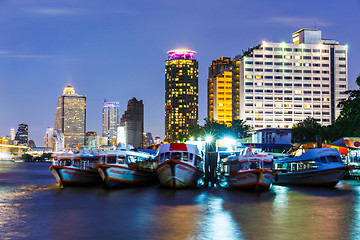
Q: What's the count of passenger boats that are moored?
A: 5